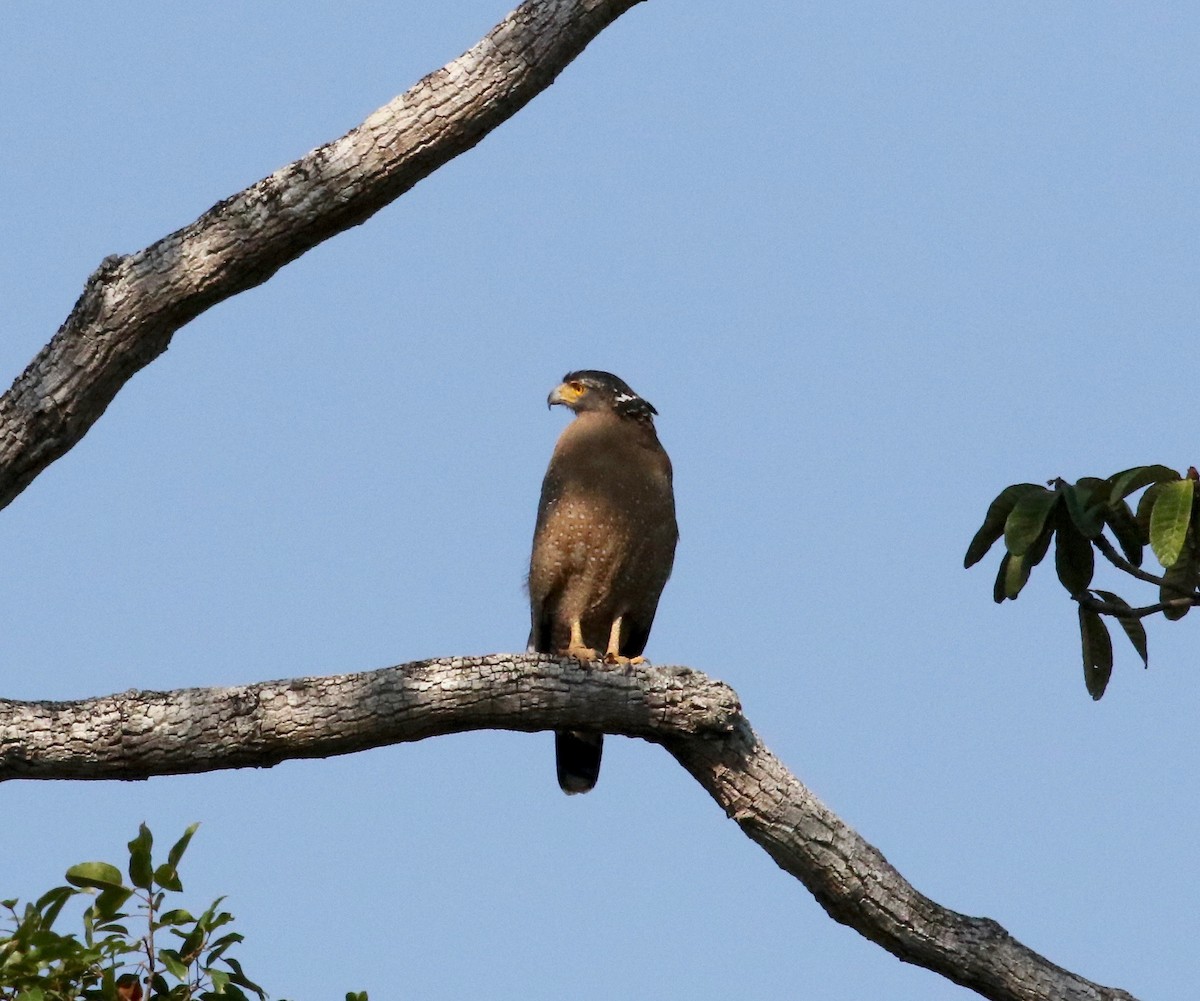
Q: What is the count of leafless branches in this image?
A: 2